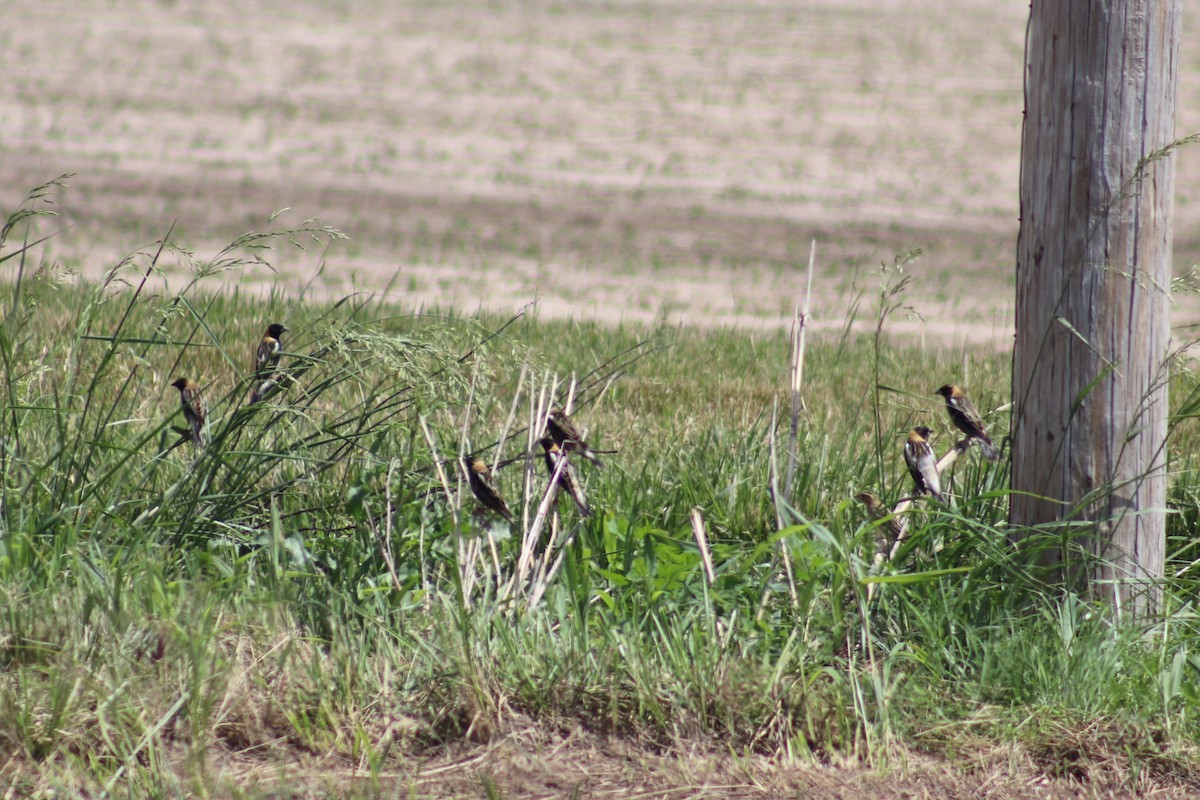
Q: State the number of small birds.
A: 8